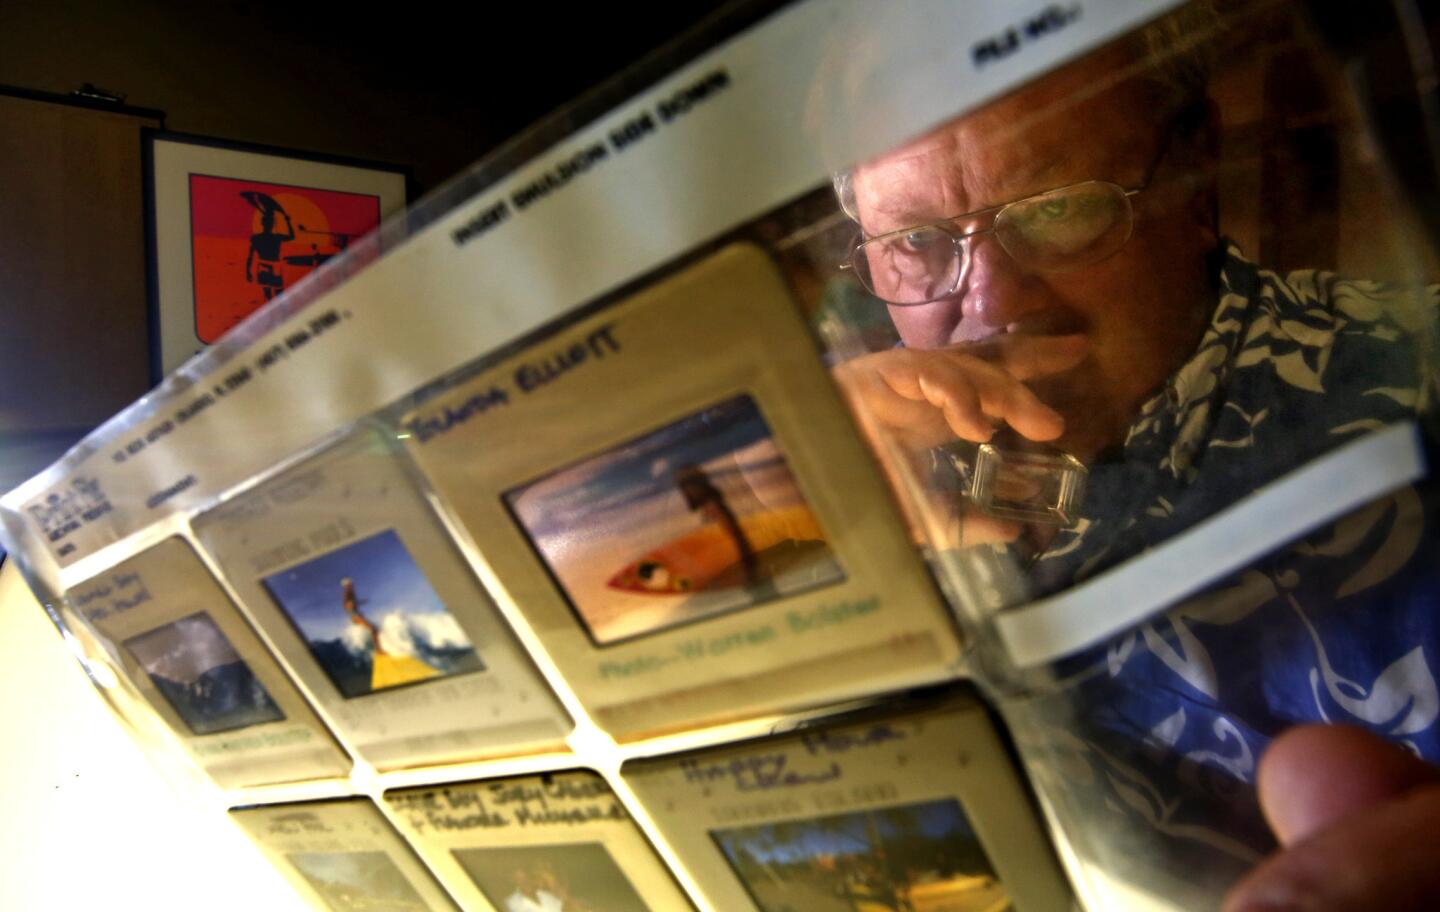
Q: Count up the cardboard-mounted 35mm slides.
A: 6